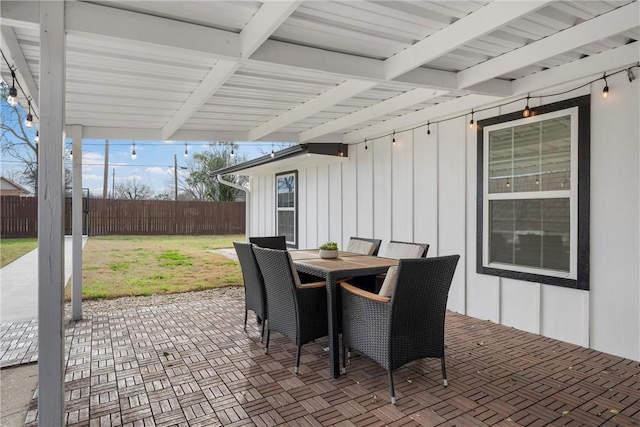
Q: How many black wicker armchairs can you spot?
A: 6